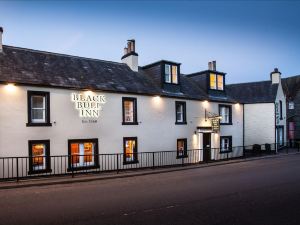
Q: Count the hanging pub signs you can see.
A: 1